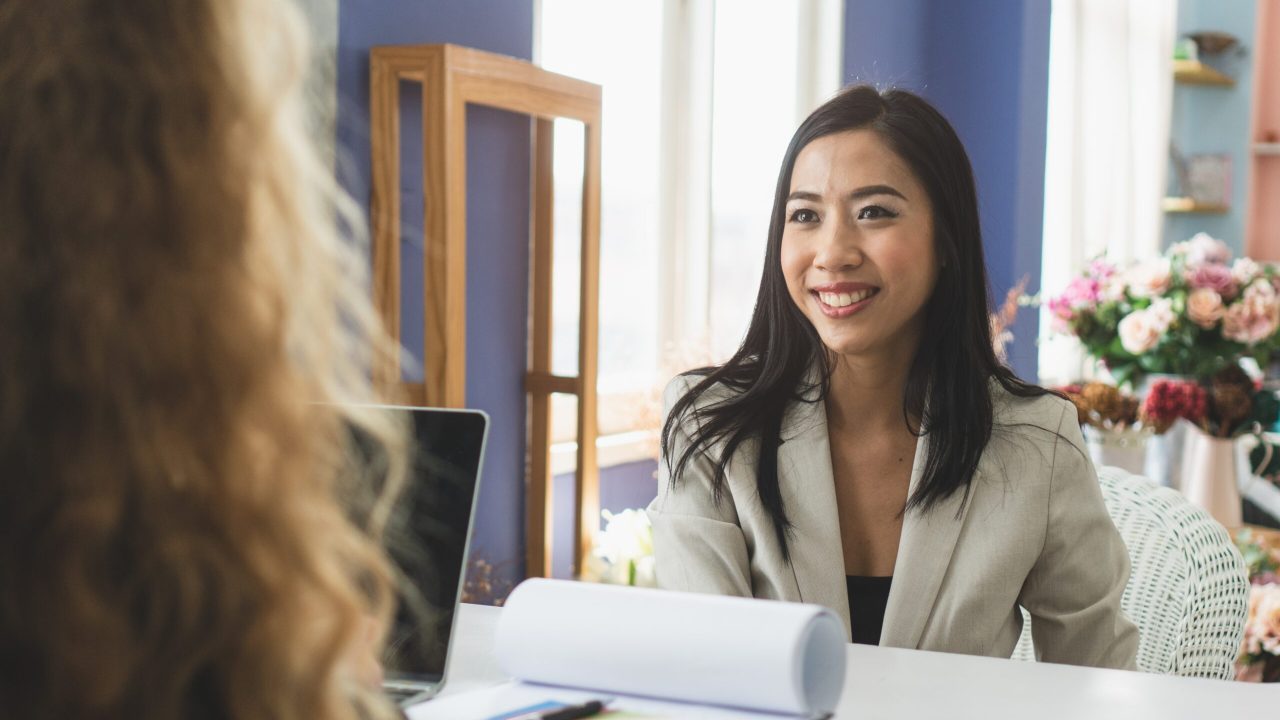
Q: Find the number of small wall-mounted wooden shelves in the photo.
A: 2